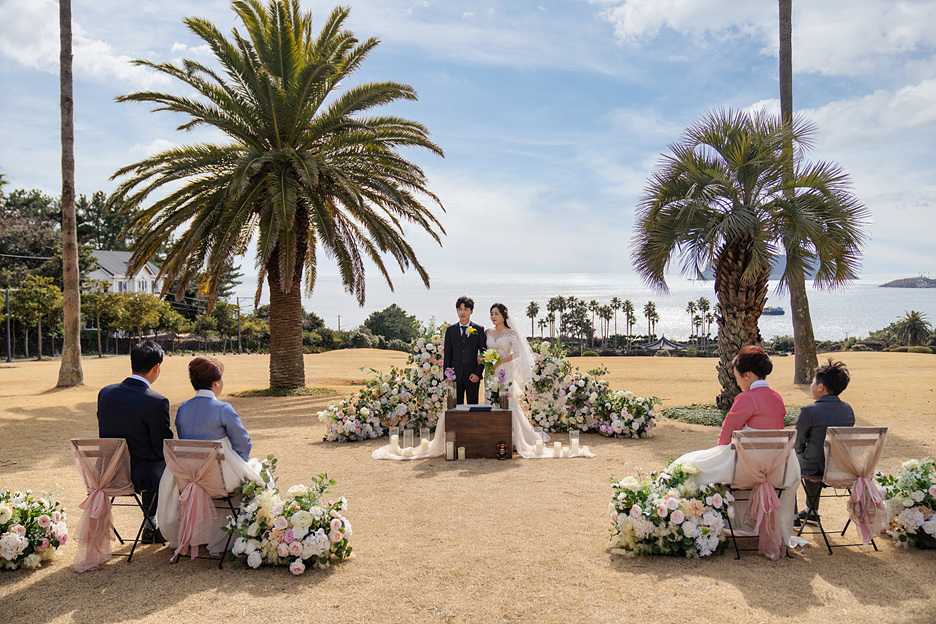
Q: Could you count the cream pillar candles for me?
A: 9